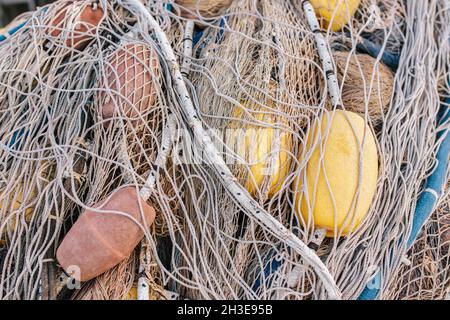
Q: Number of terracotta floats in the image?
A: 3